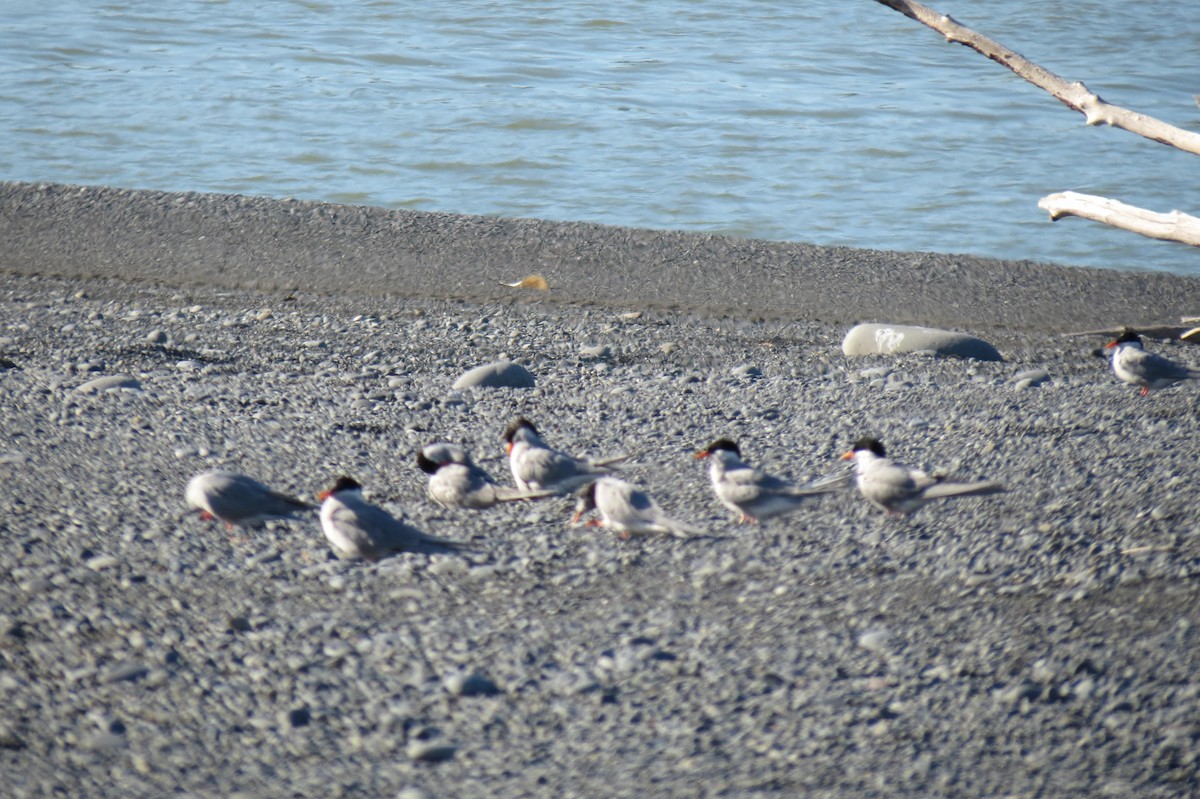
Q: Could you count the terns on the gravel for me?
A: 8